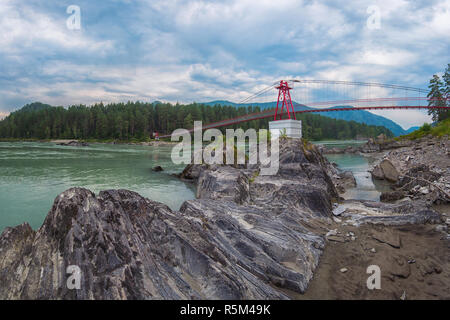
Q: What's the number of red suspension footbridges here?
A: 1